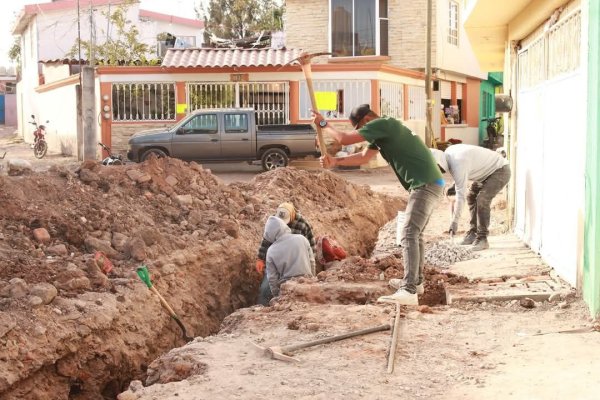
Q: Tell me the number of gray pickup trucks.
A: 1